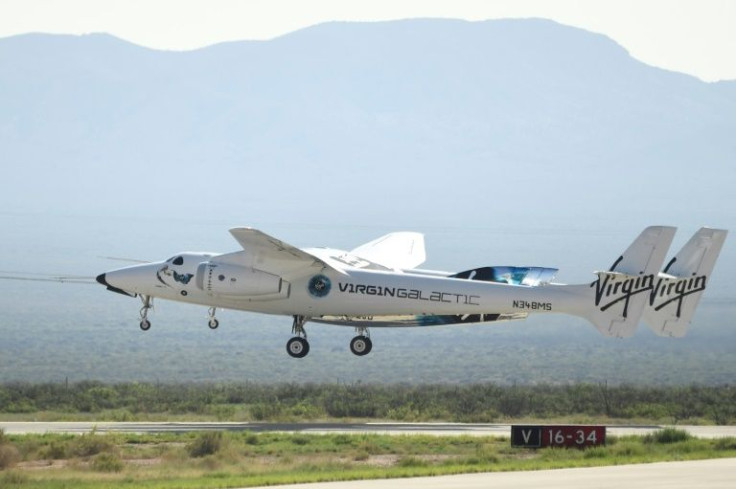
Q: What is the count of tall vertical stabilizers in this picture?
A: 2